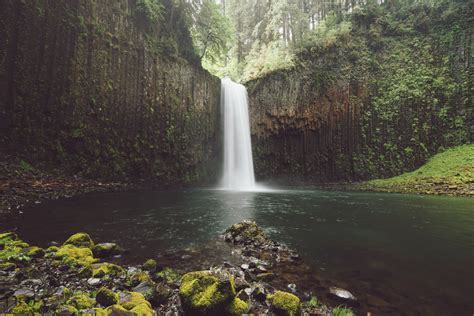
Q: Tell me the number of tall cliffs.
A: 2